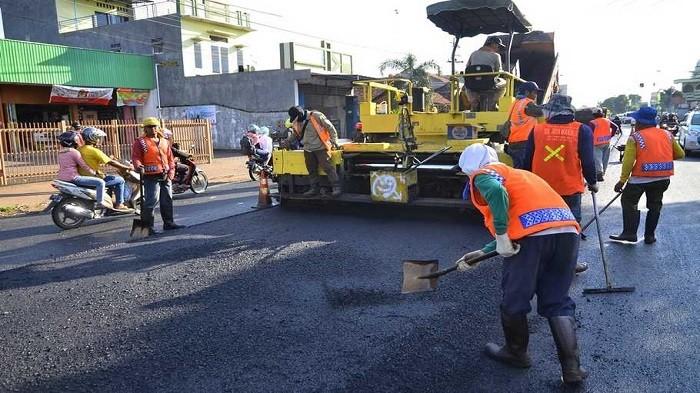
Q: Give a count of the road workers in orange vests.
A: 7